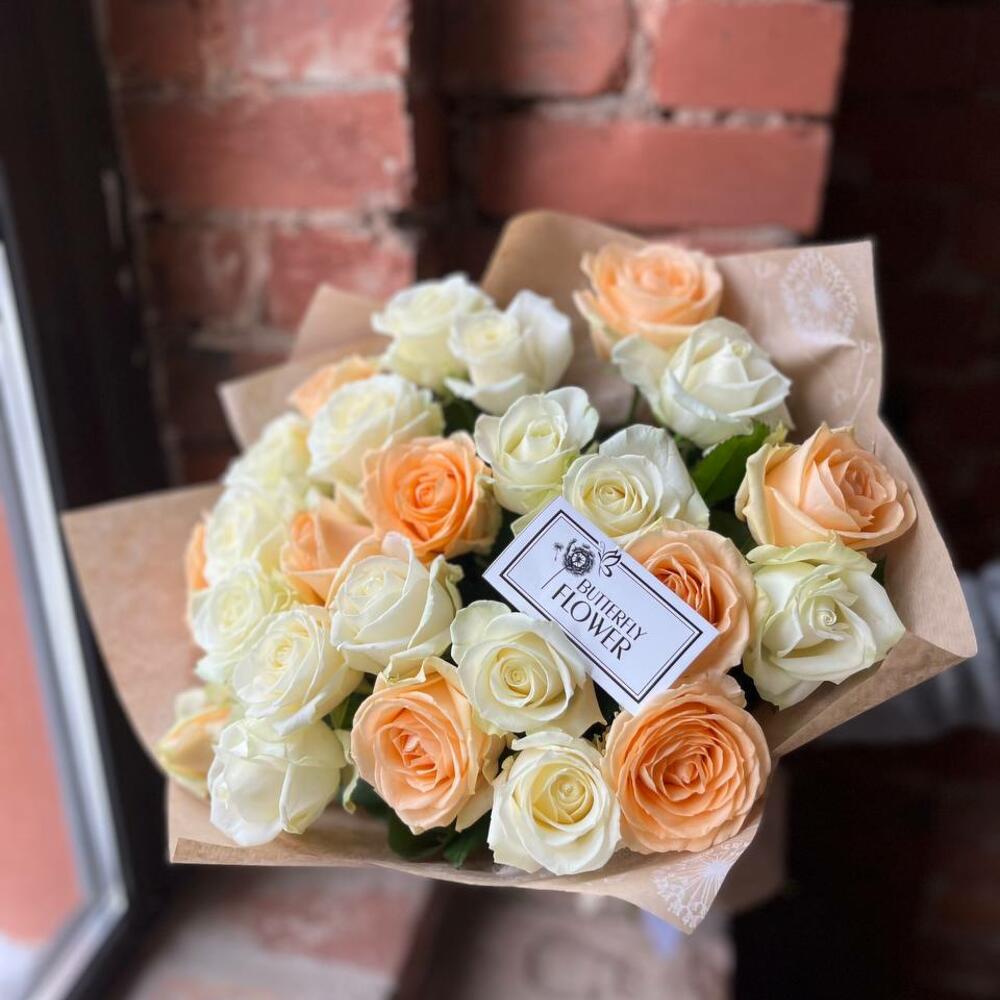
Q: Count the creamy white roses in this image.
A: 15